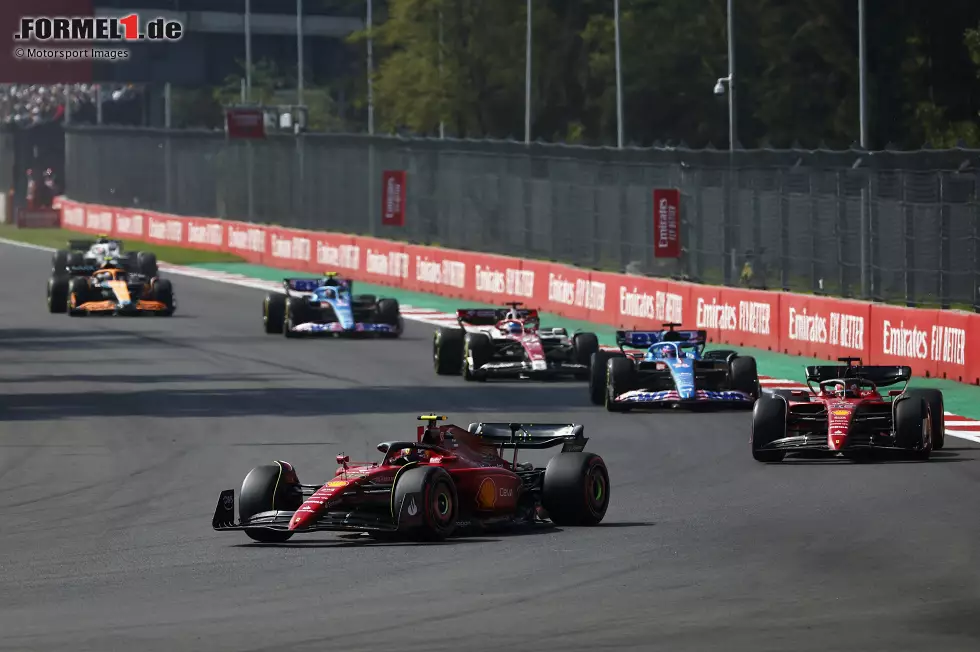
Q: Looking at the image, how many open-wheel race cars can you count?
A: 7